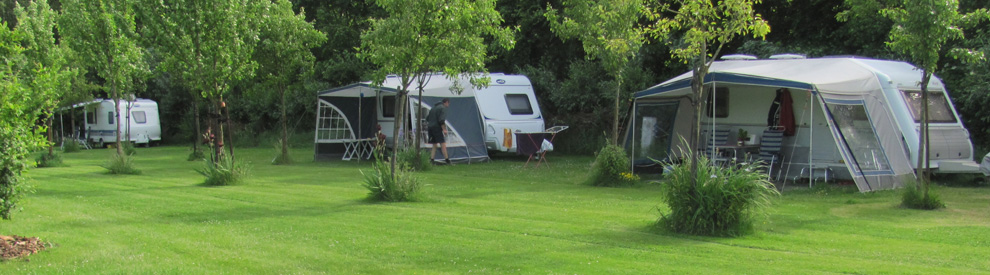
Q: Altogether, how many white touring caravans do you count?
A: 3